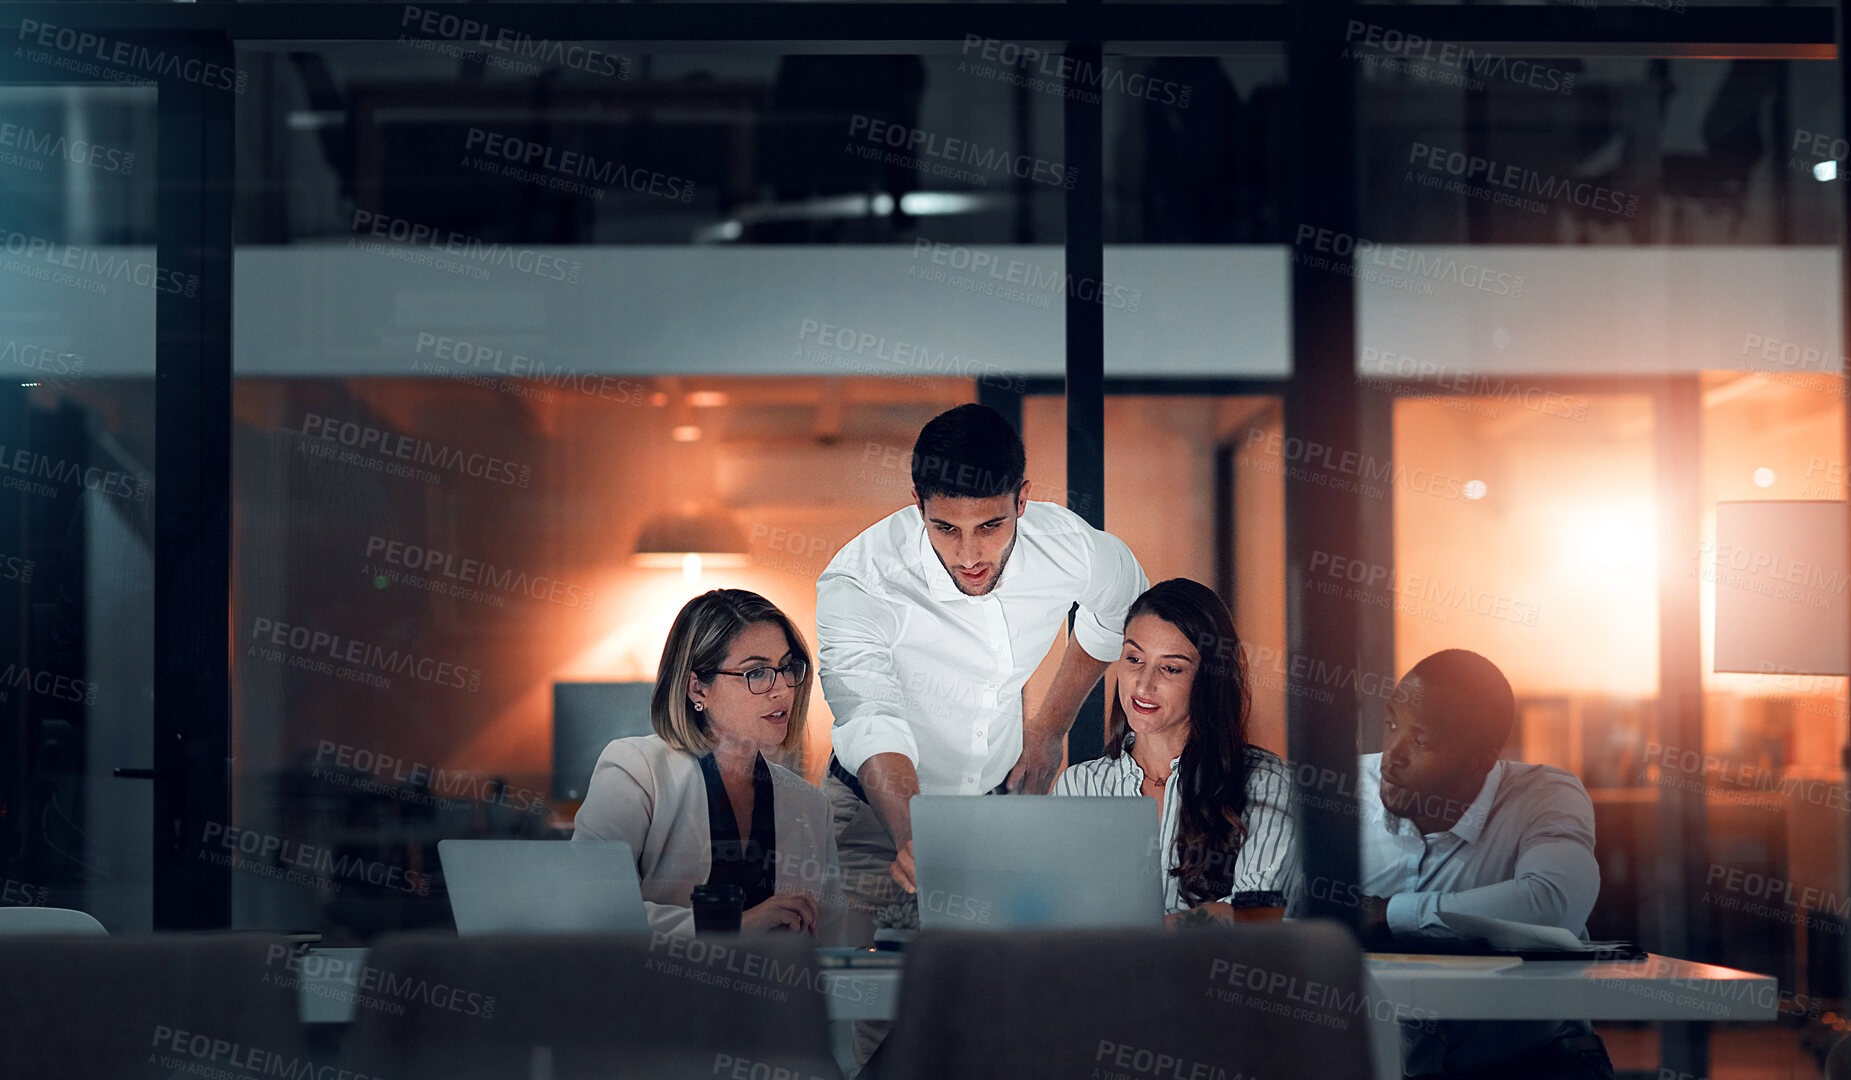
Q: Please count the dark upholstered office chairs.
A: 3